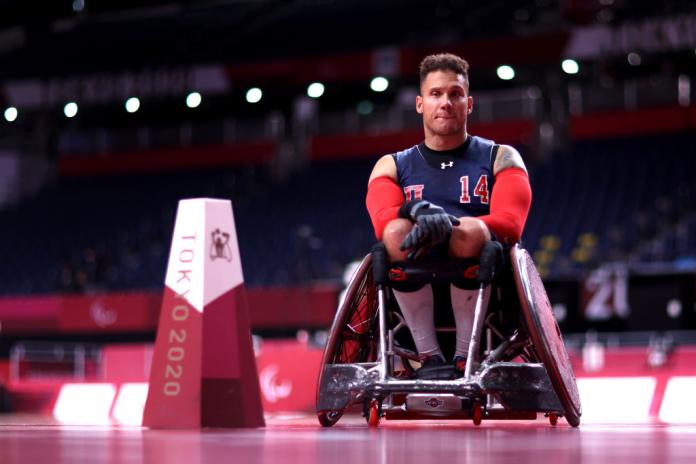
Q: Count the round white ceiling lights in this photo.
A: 9